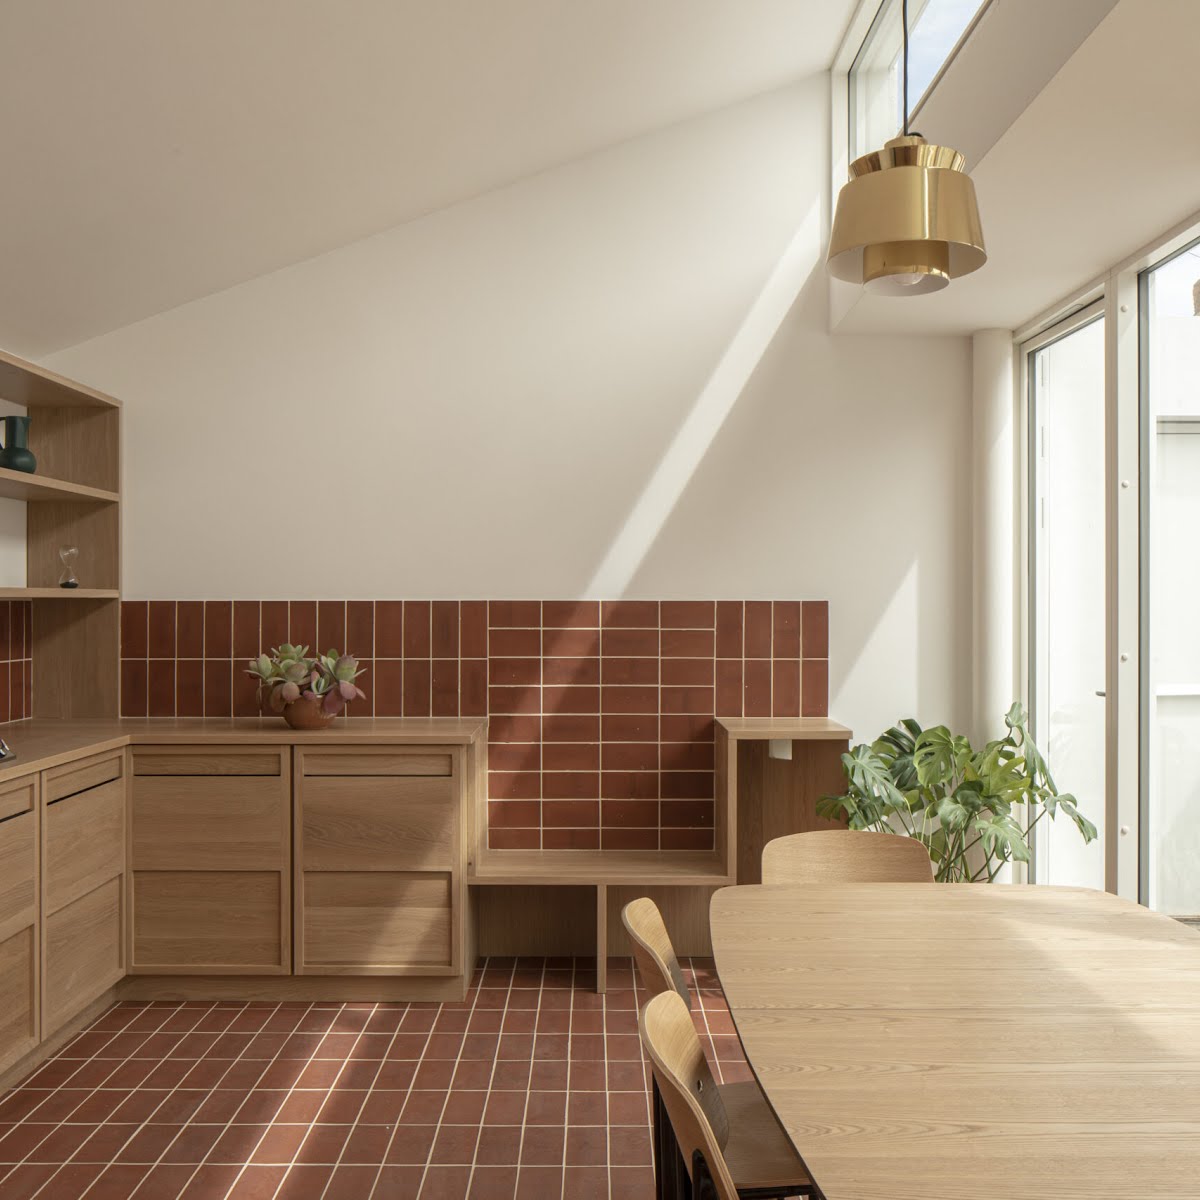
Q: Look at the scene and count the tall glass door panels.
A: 2